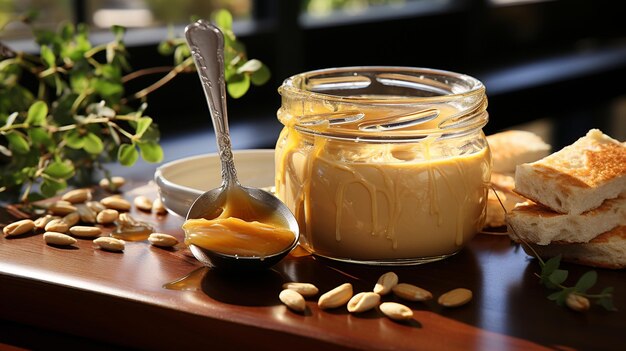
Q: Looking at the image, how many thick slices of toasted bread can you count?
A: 3